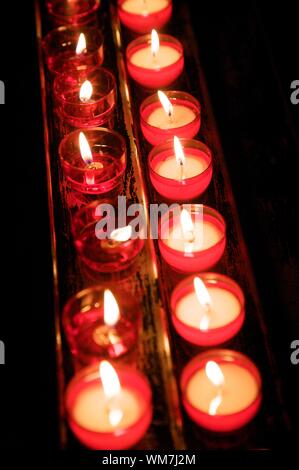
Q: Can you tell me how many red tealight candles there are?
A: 14